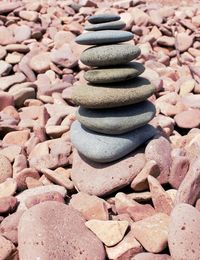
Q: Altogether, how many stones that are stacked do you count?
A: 8